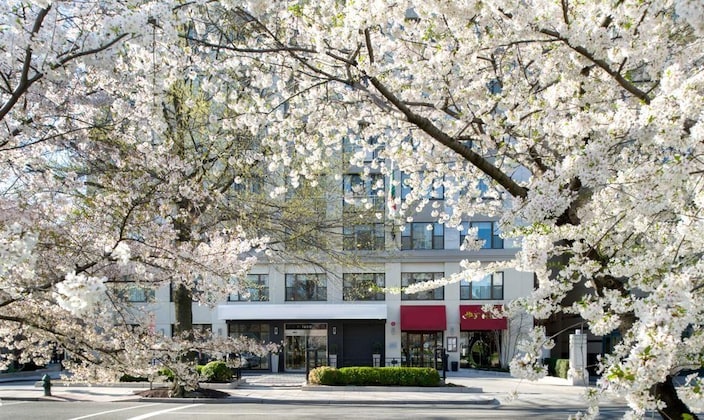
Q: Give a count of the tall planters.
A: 3